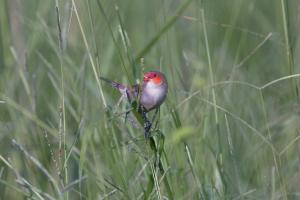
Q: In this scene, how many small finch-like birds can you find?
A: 1